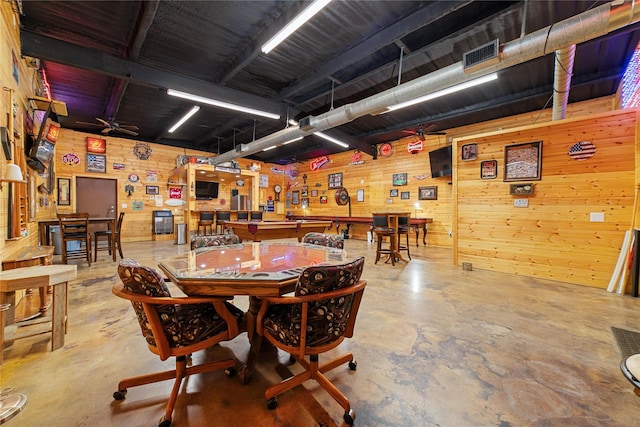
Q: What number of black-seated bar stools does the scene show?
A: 6